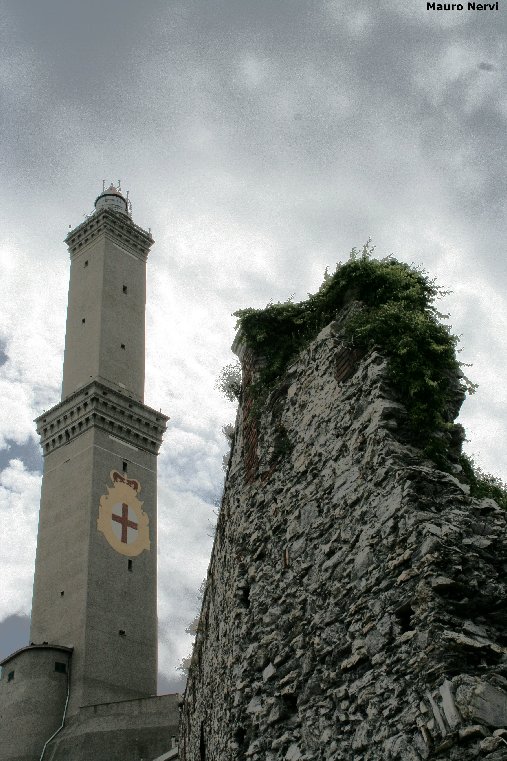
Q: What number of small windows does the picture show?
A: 10